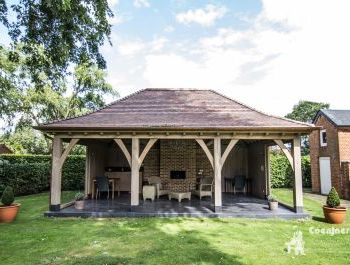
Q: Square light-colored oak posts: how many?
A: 4